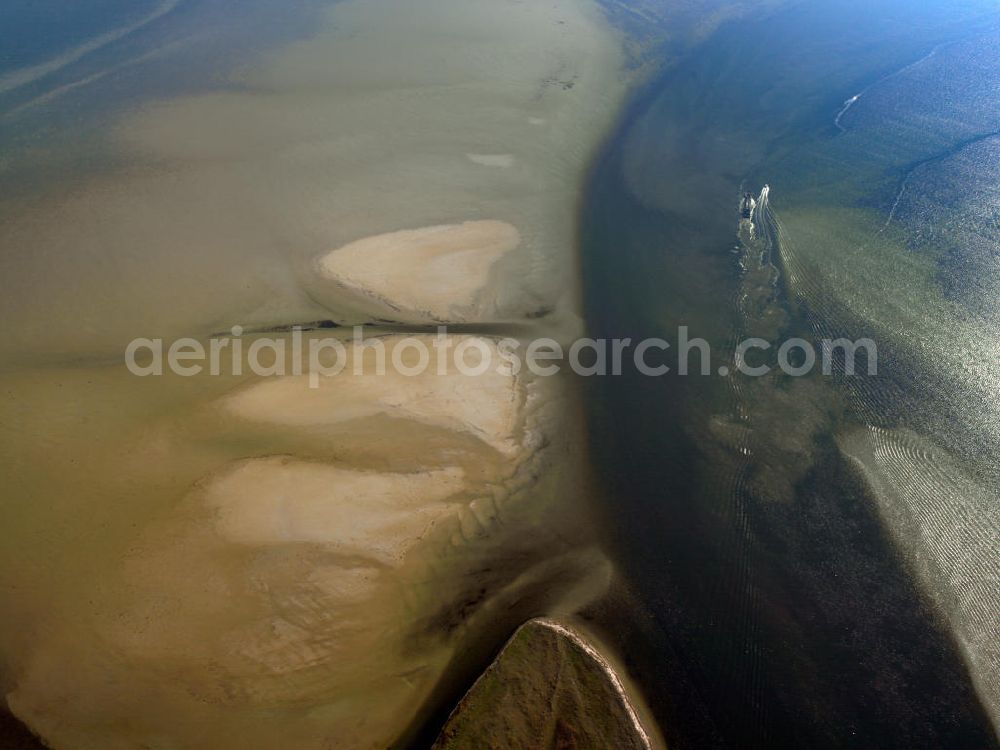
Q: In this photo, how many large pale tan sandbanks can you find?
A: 3